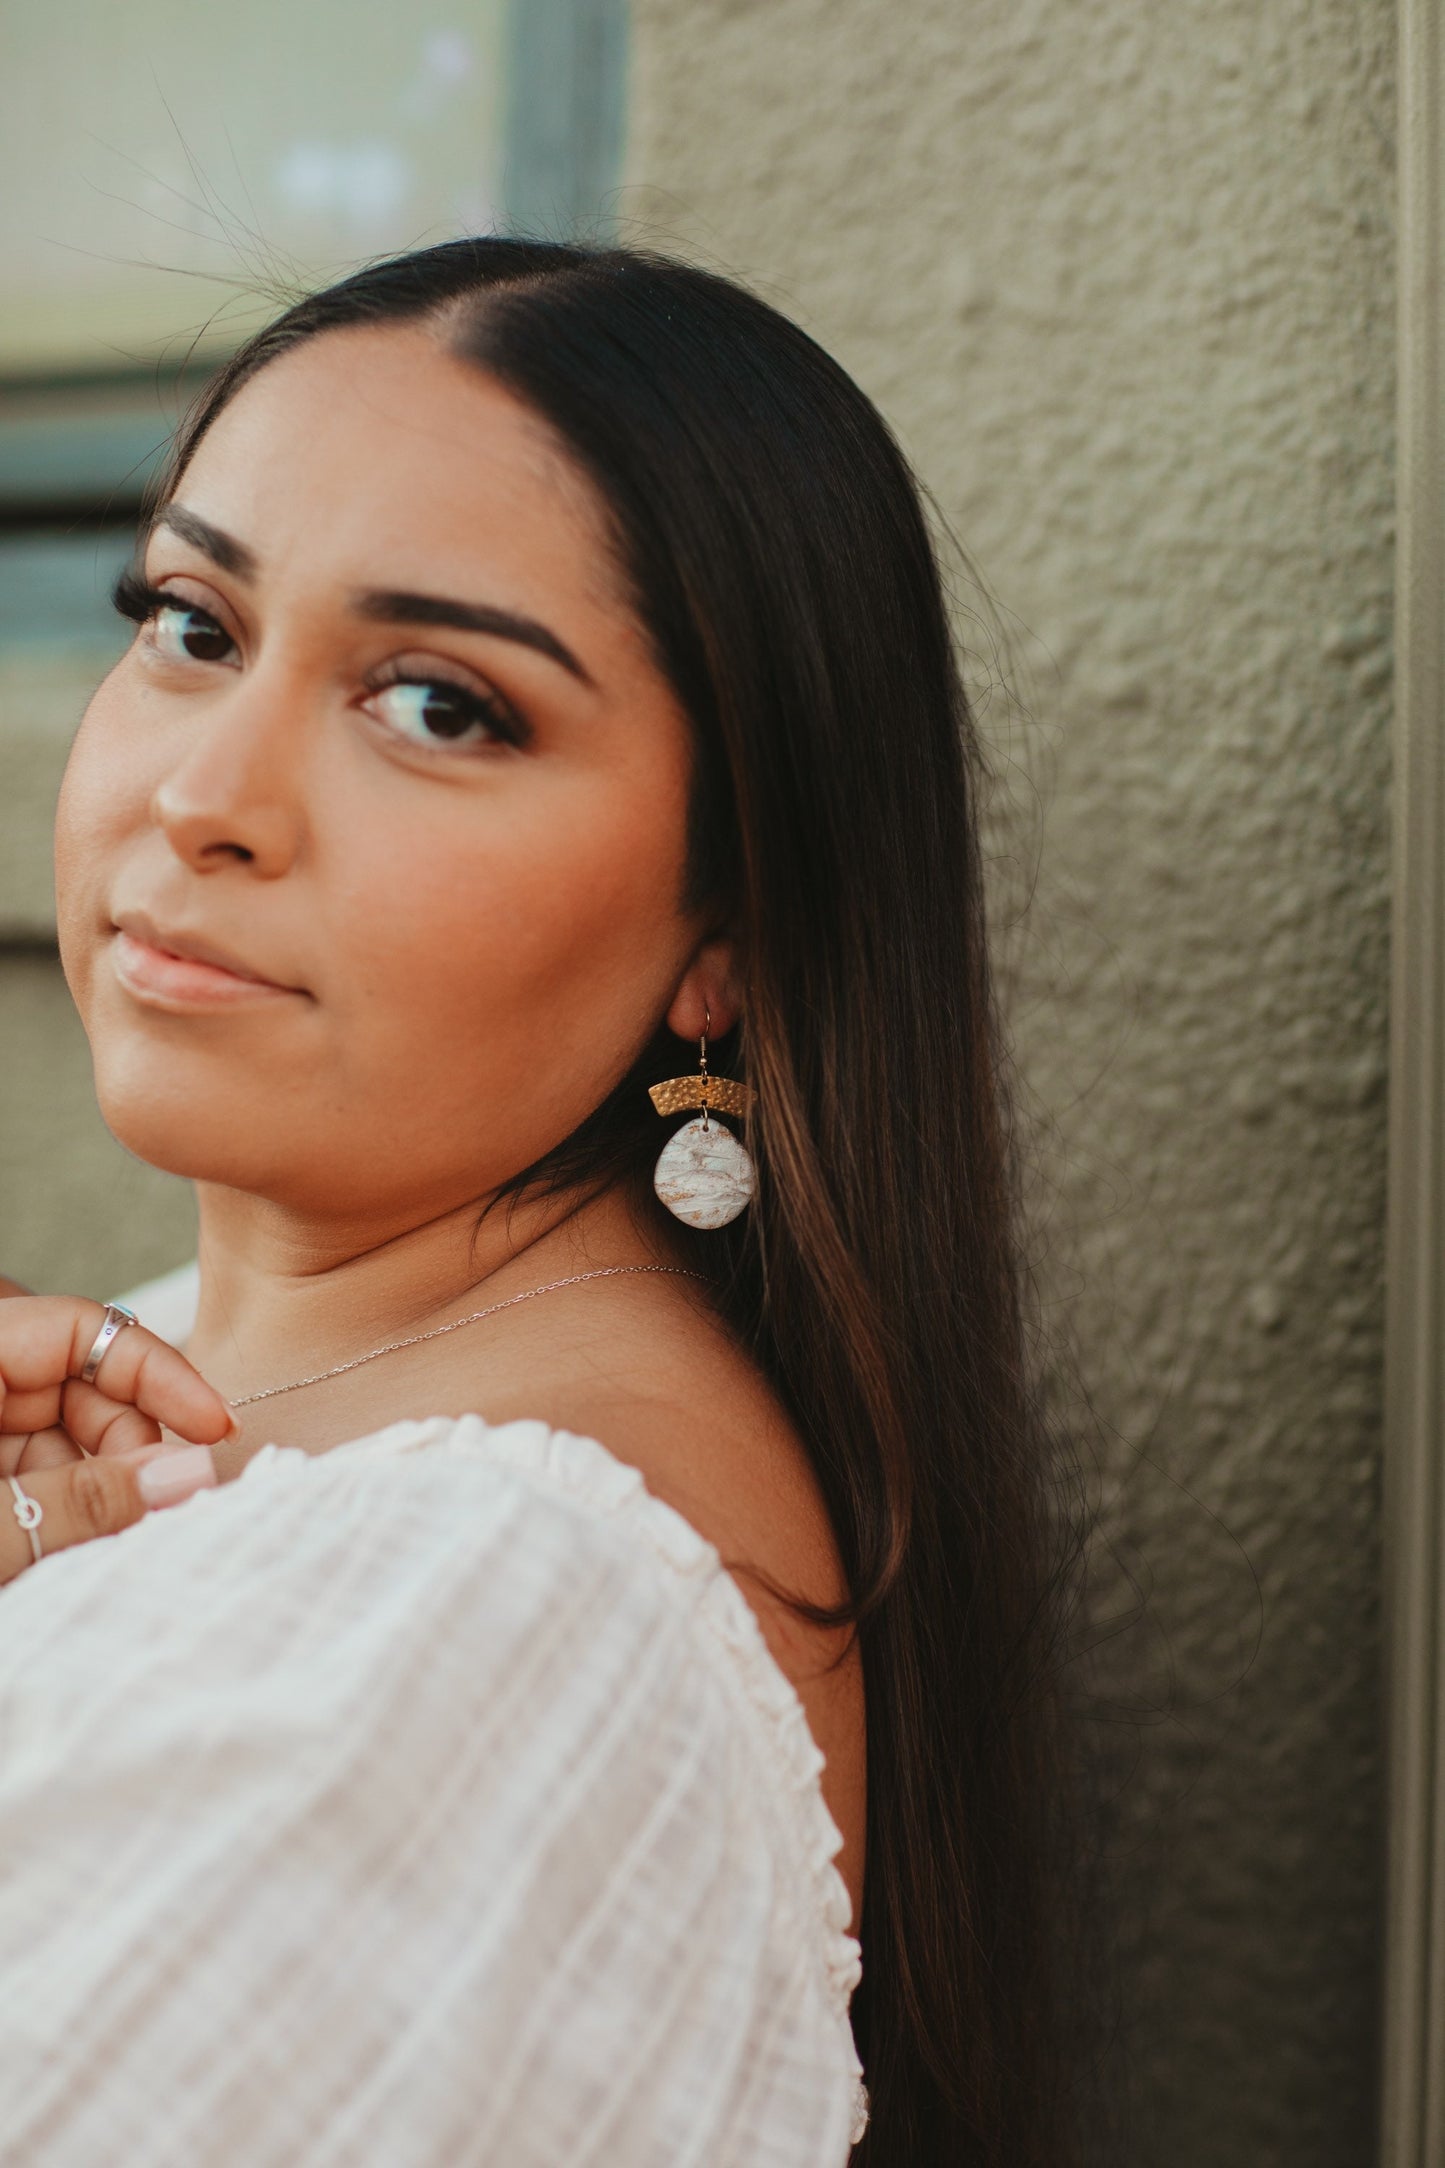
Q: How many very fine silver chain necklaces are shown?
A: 1